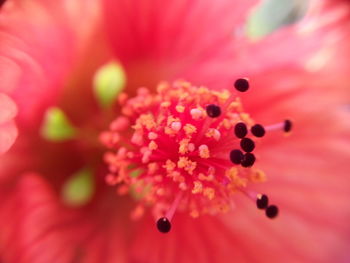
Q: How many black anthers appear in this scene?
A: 11